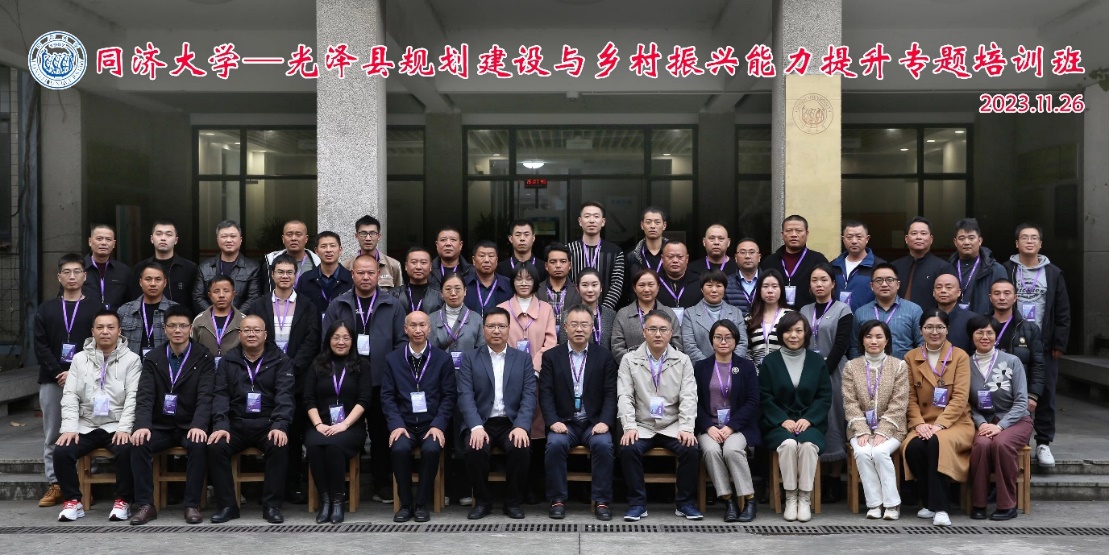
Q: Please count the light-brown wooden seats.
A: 13